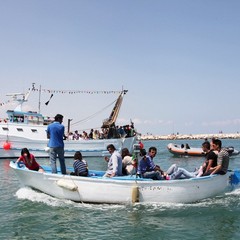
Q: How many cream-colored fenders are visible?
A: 2